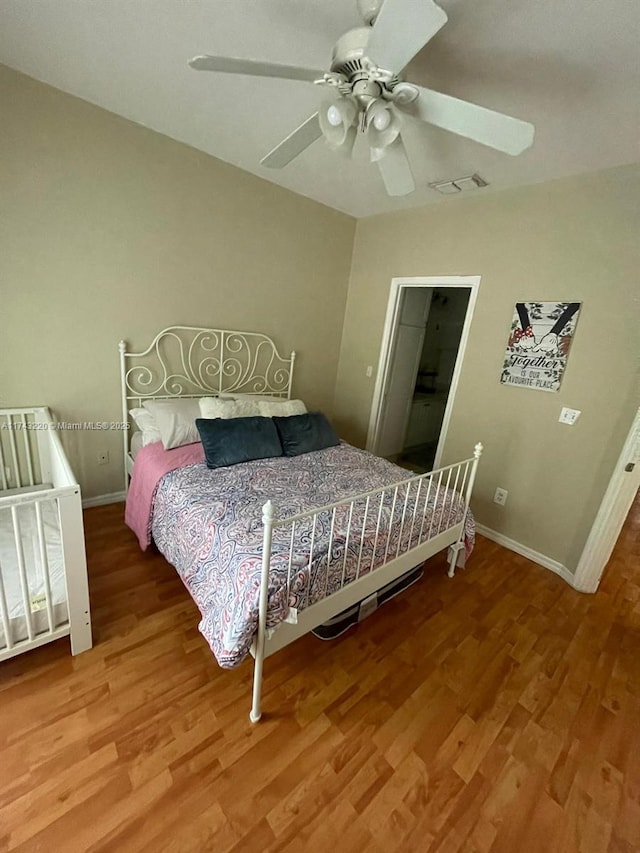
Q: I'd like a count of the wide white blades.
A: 5